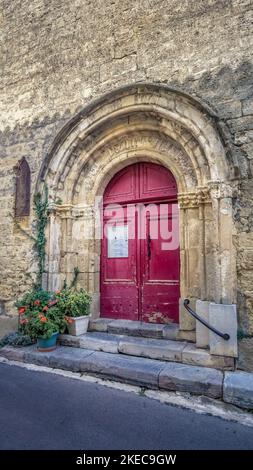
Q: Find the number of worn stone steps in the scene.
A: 3